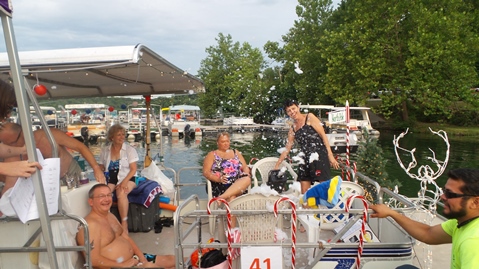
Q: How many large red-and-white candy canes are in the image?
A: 3